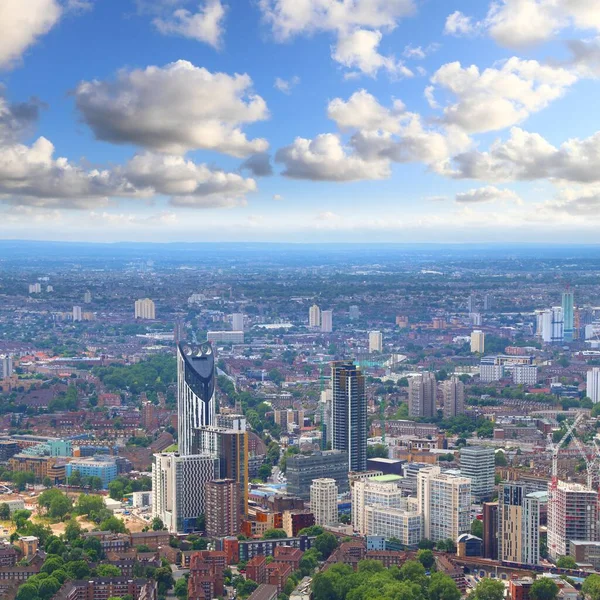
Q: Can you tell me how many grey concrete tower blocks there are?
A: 2